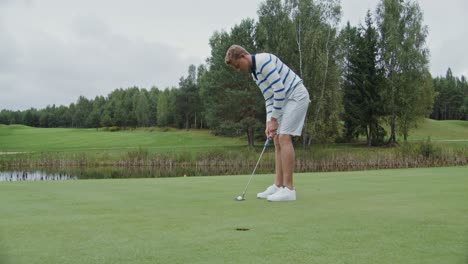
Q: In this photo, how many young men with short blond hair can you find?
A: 1